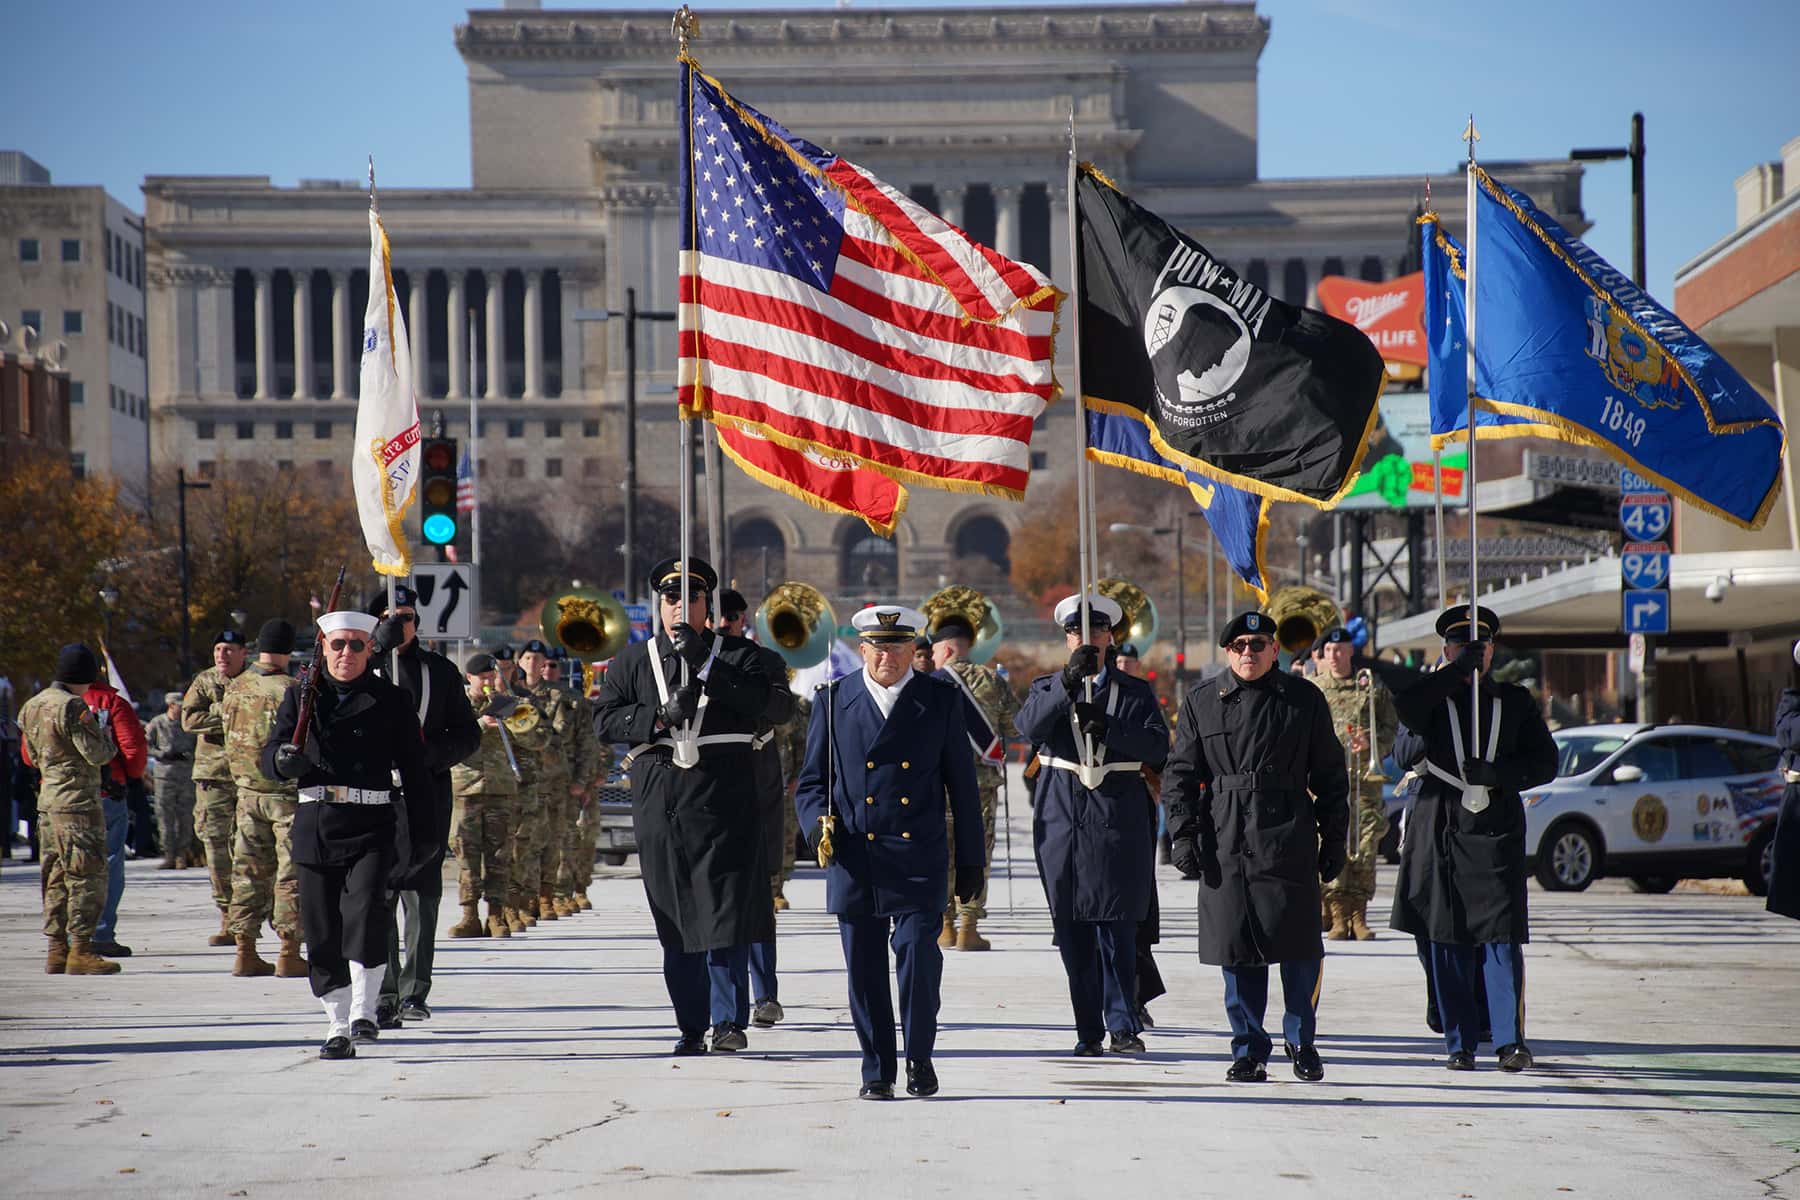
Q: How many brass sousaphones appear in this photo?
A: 5